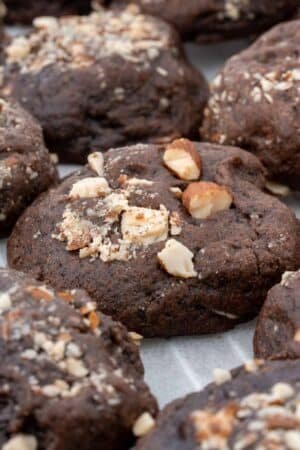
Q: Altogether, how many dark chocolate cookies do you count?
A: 9